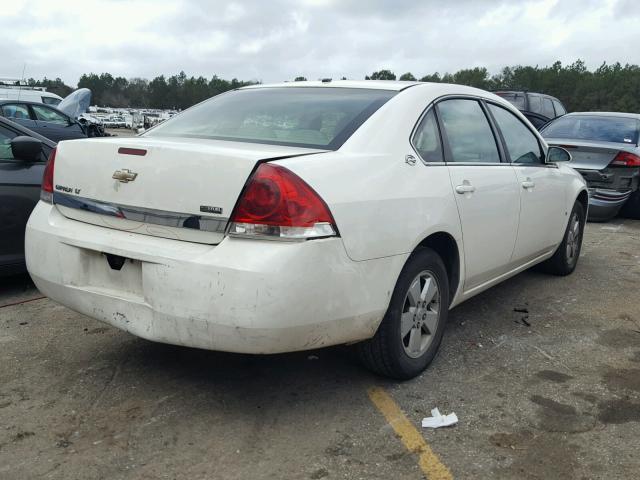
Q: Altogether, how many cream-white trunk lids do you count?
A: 1